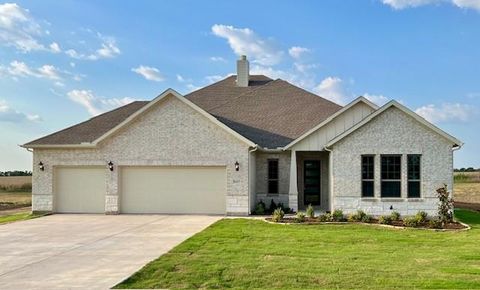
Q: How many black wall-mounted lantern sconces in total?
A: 3